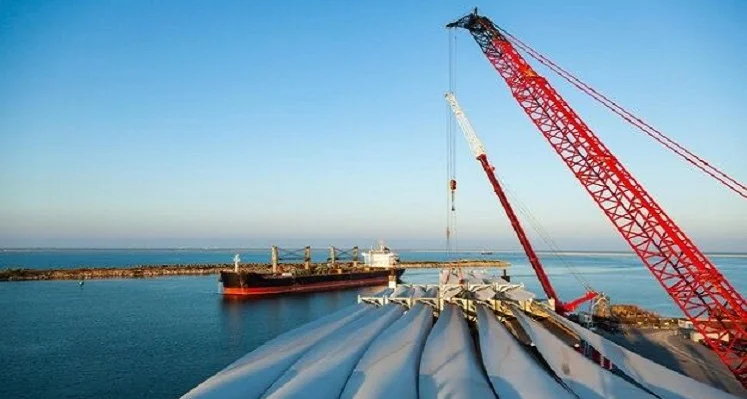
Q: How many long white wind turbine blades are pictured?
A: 7